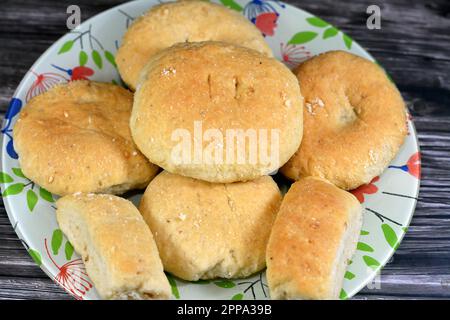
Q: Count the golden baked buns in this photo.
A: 7